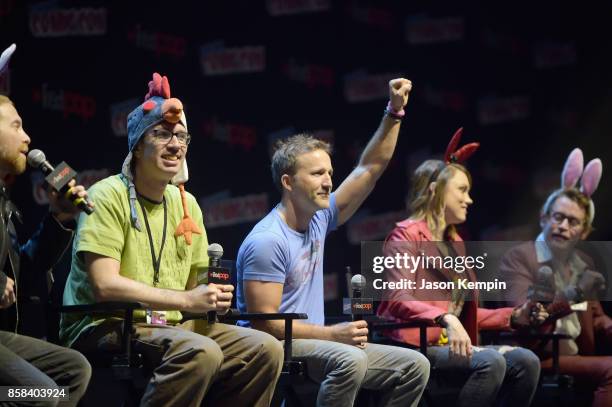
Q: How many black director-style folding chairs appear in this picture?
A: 4